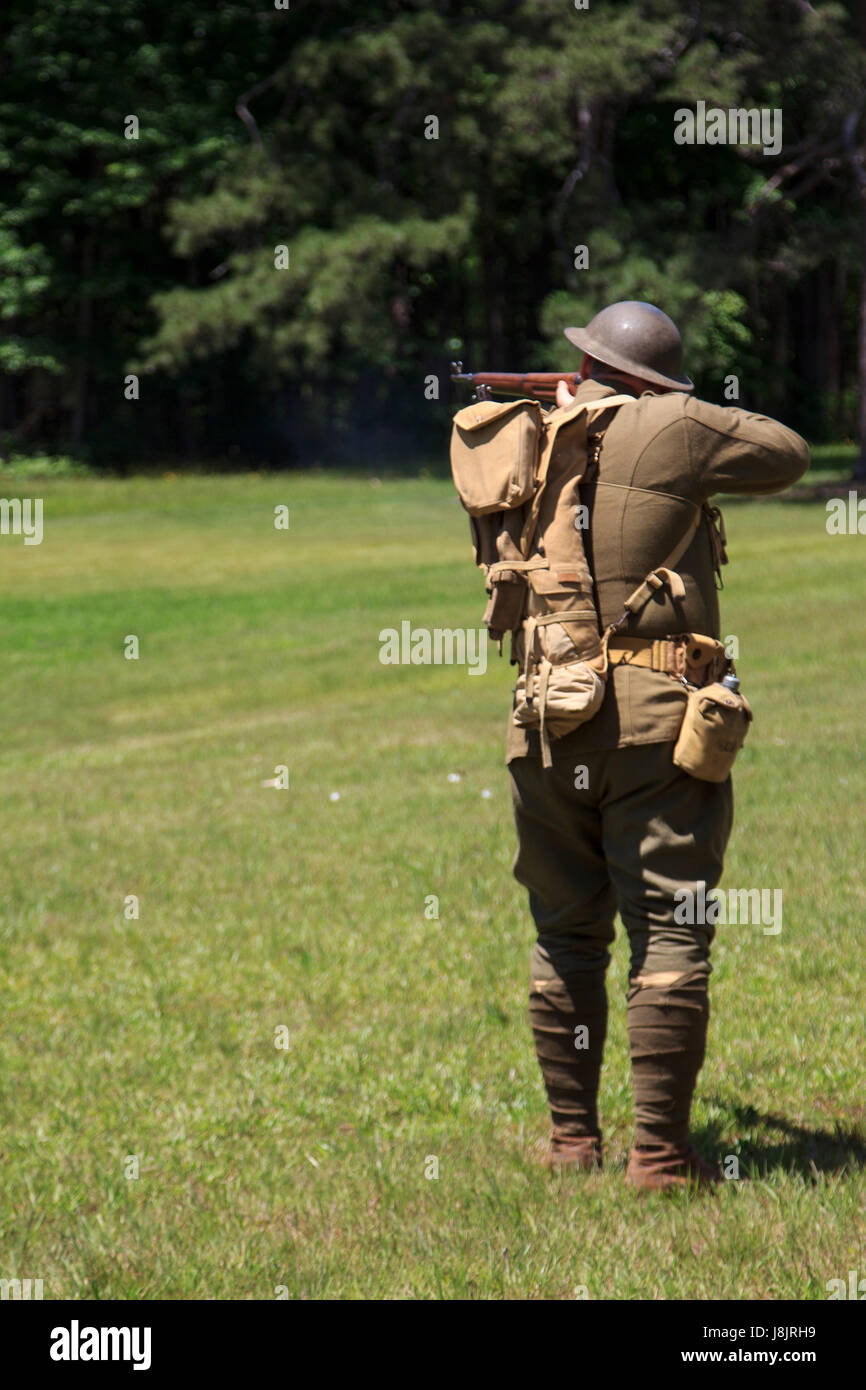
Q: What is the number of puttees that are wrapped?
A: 2